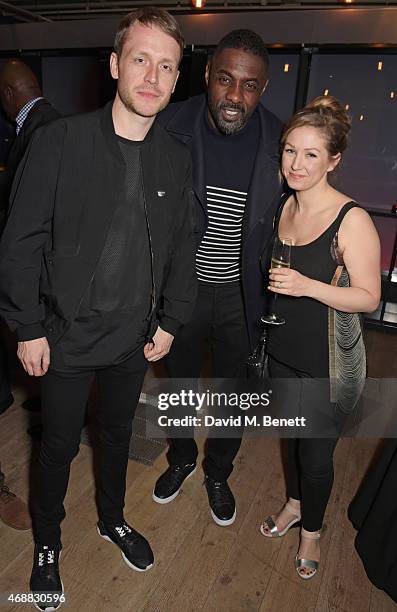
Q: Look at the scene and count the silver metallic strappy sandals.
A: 2